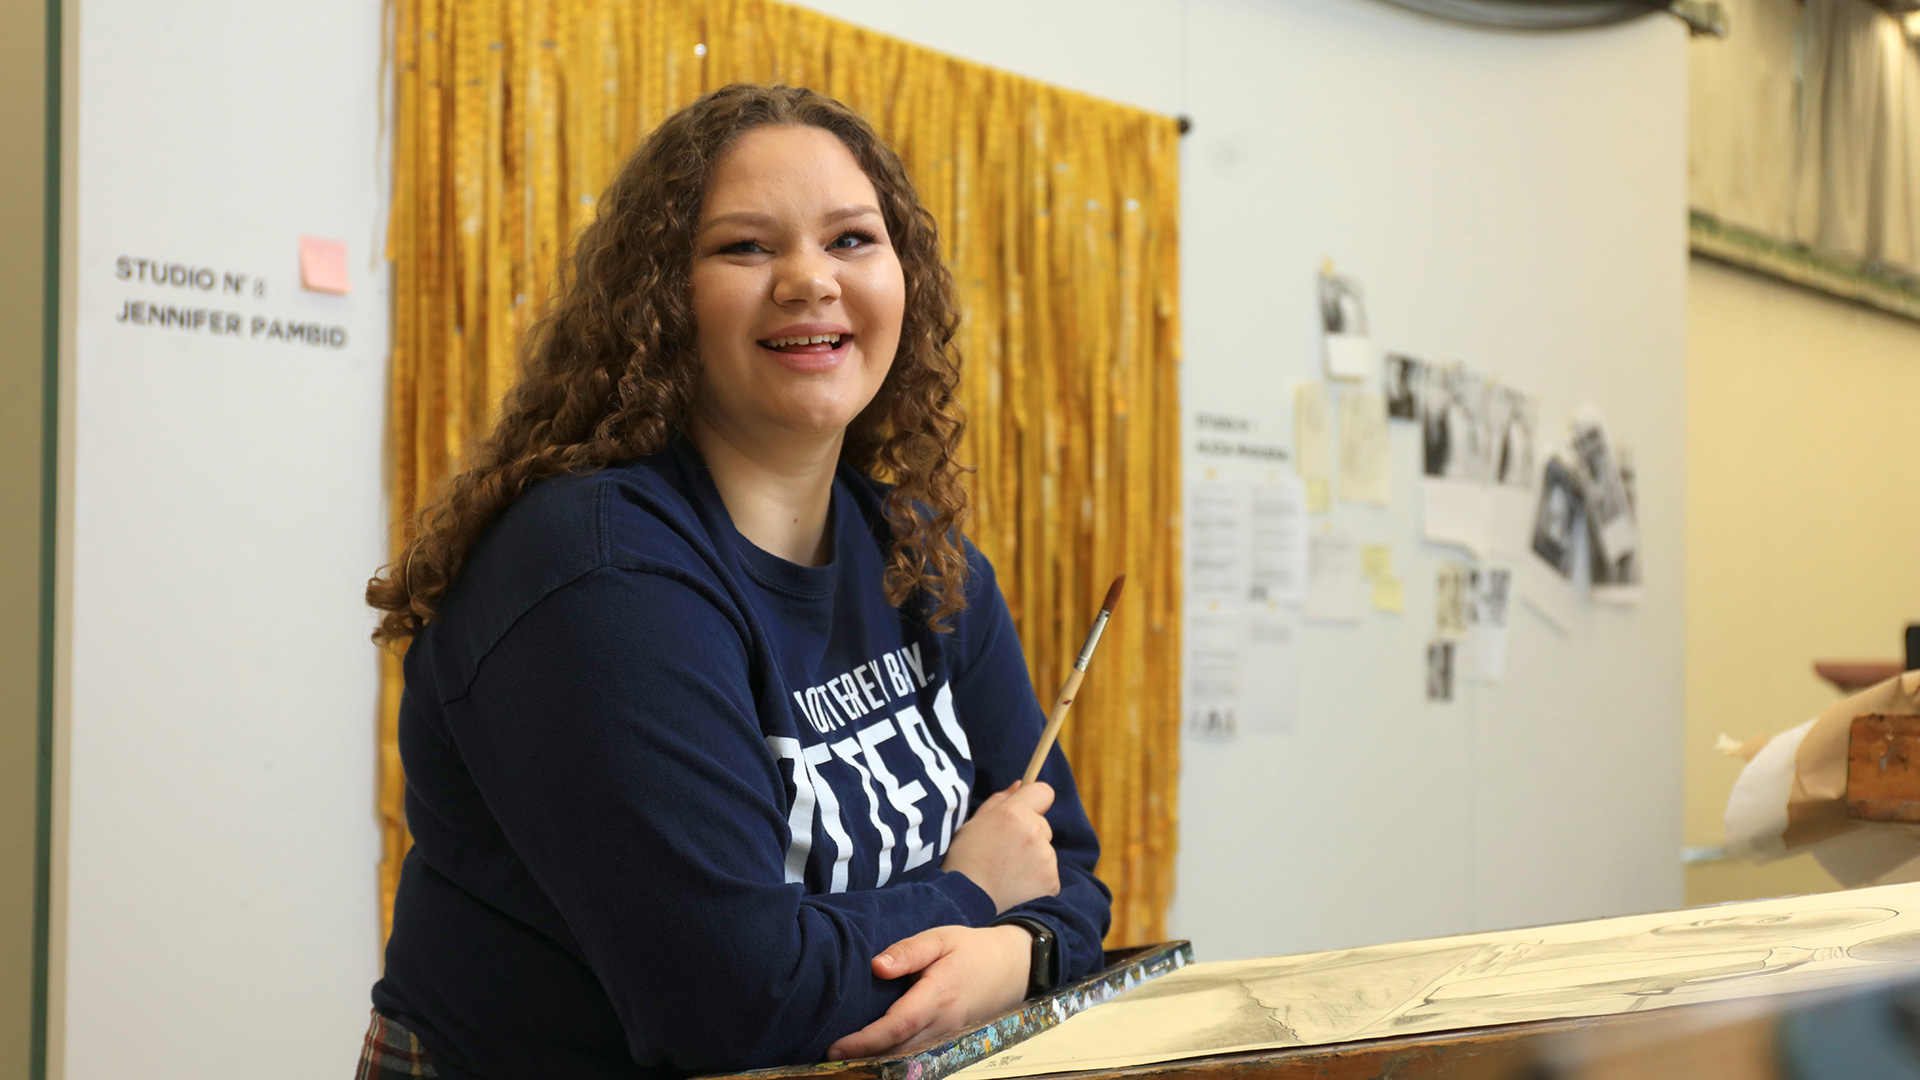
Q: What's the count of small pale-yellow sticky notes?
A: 3